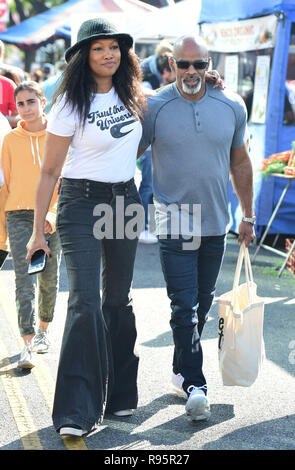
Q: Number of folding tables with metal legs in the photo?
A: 1